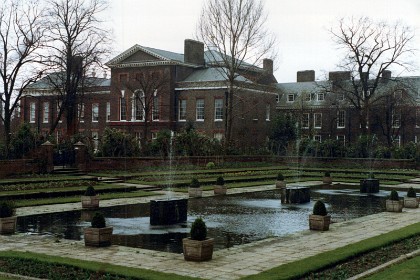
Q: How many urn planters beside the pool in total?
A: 11